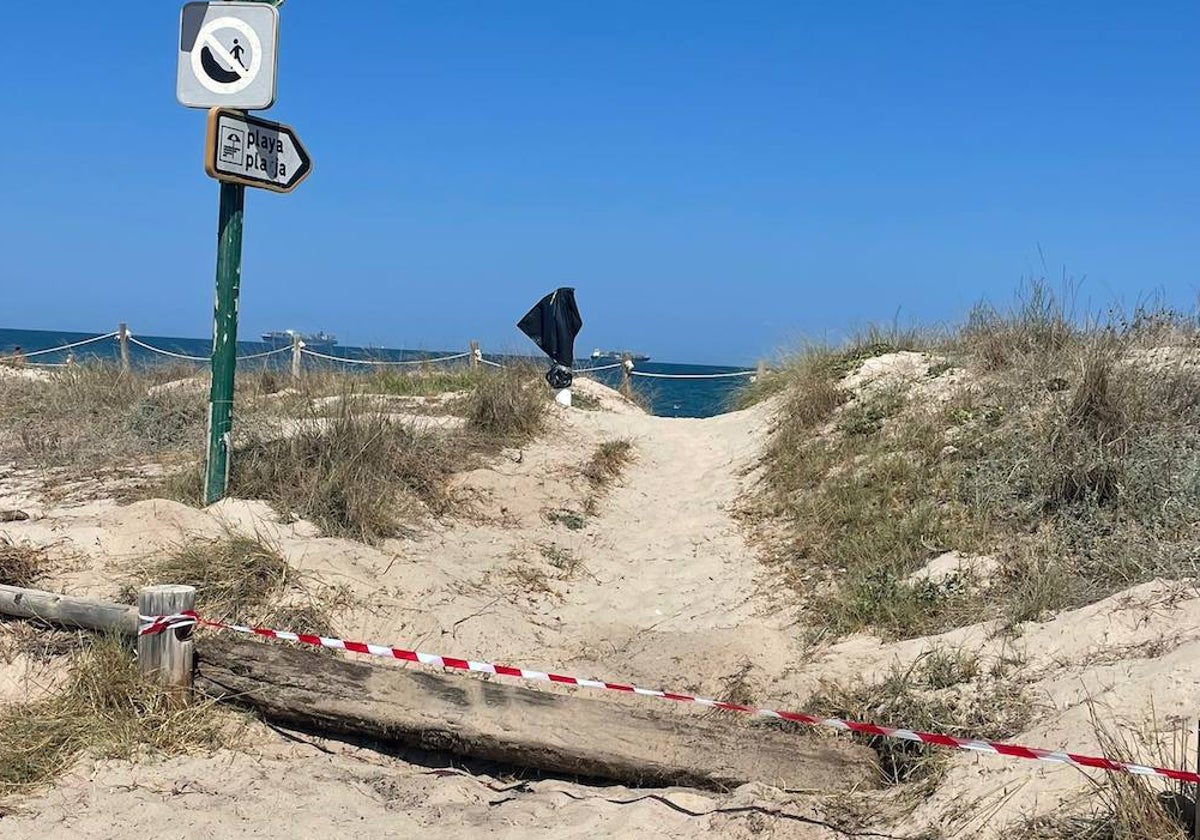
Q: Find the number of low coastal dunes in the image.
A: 2